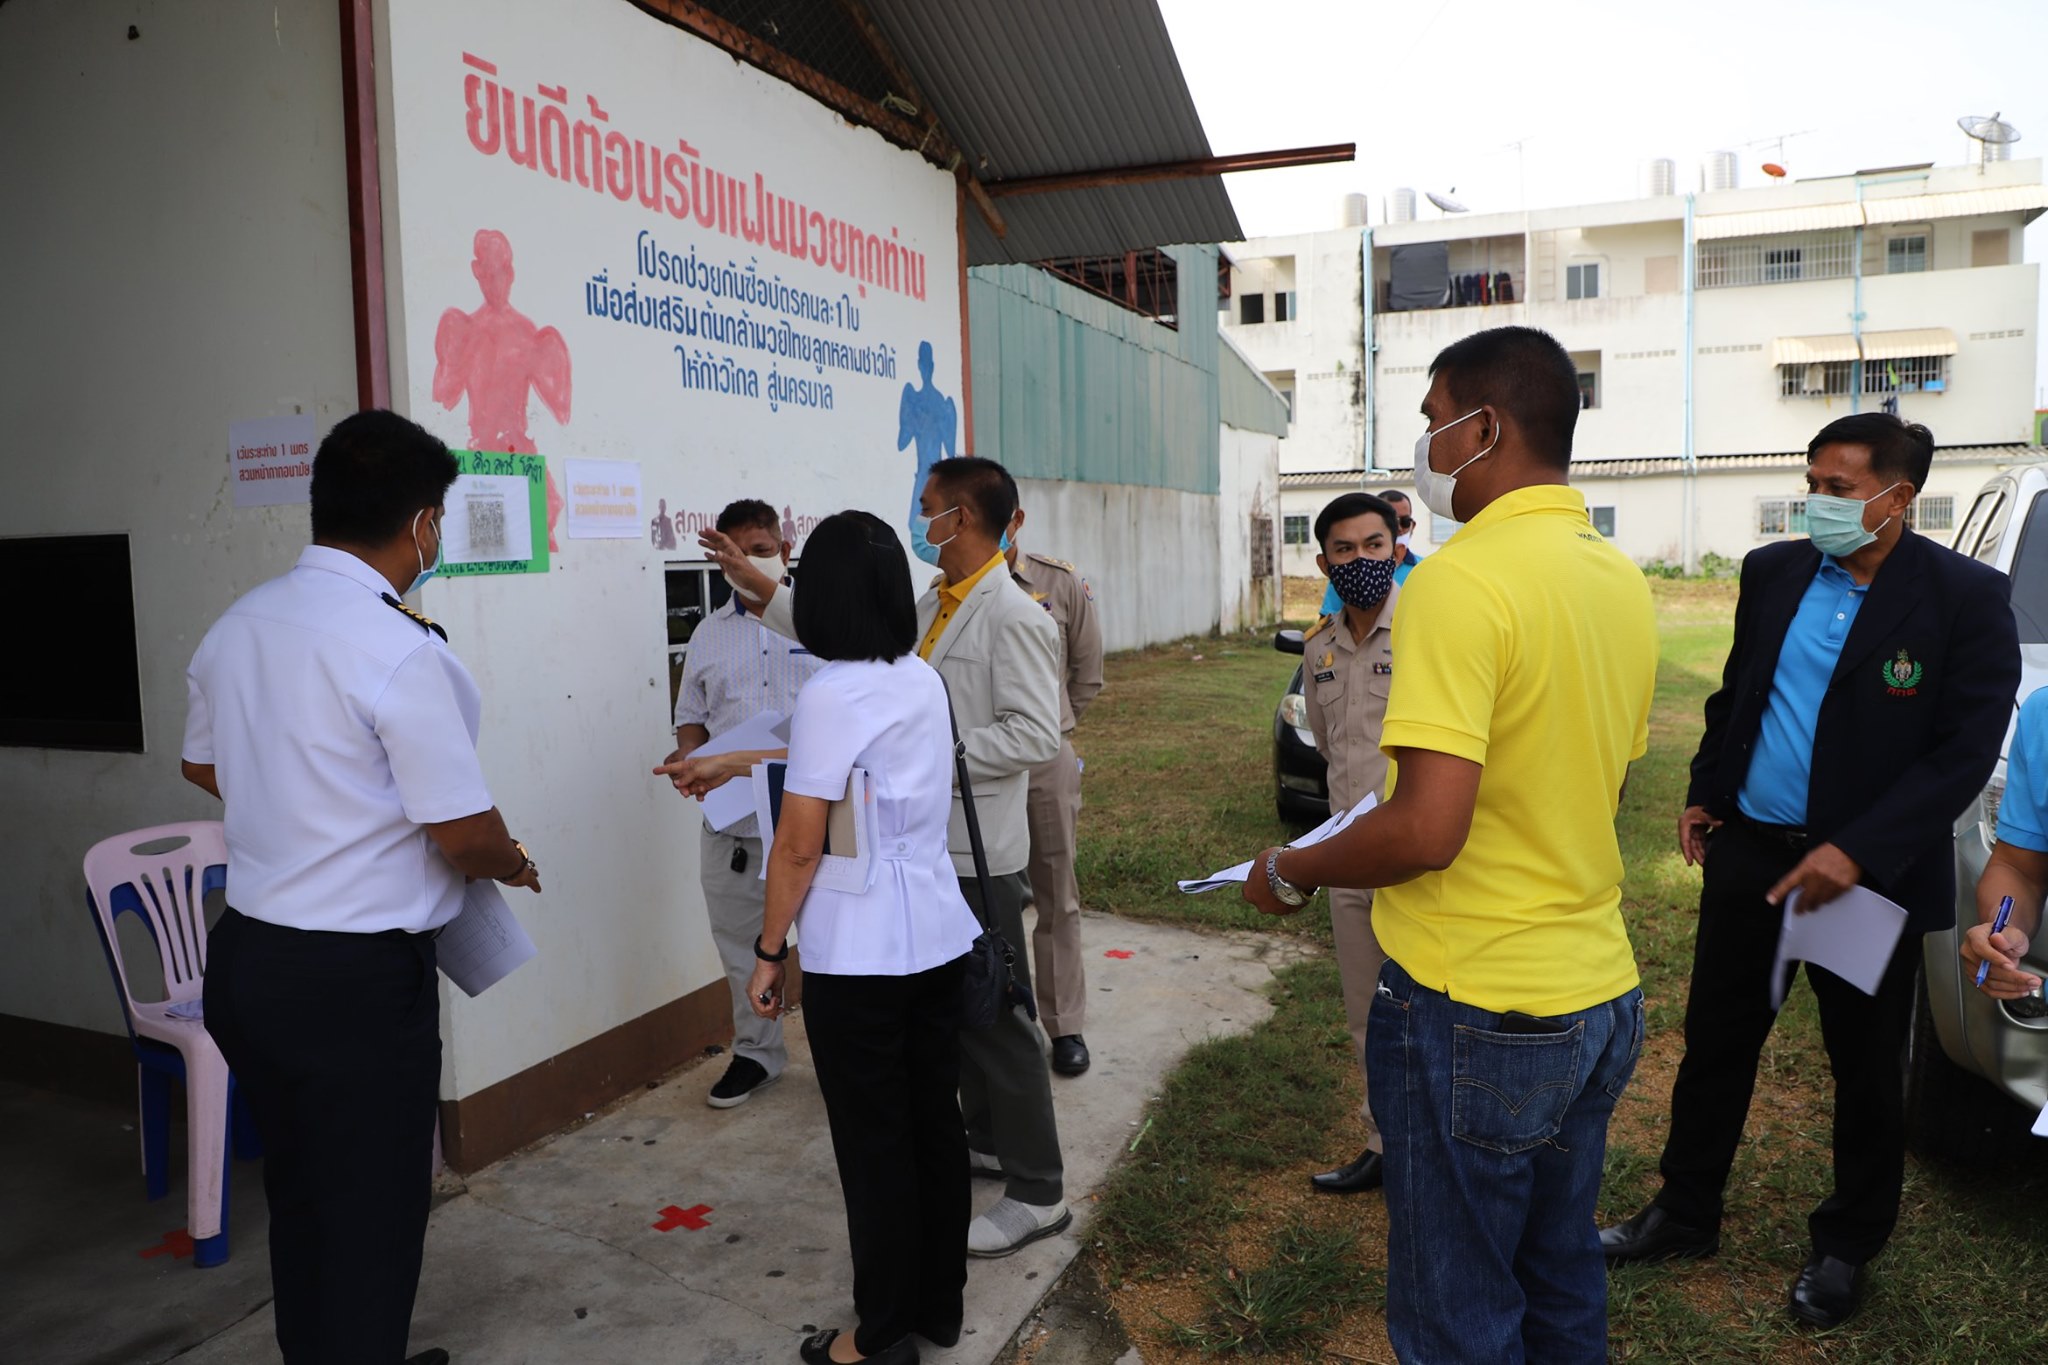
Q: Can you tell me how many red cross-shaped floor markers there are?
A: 3